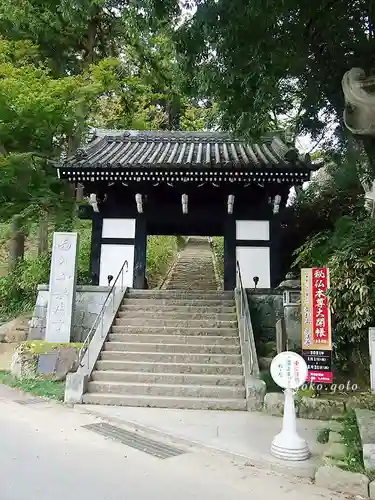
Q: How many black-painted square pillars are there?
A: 4